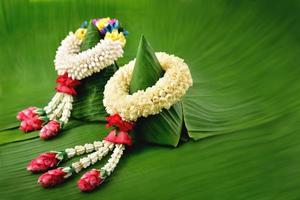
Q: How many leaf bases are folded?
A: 2